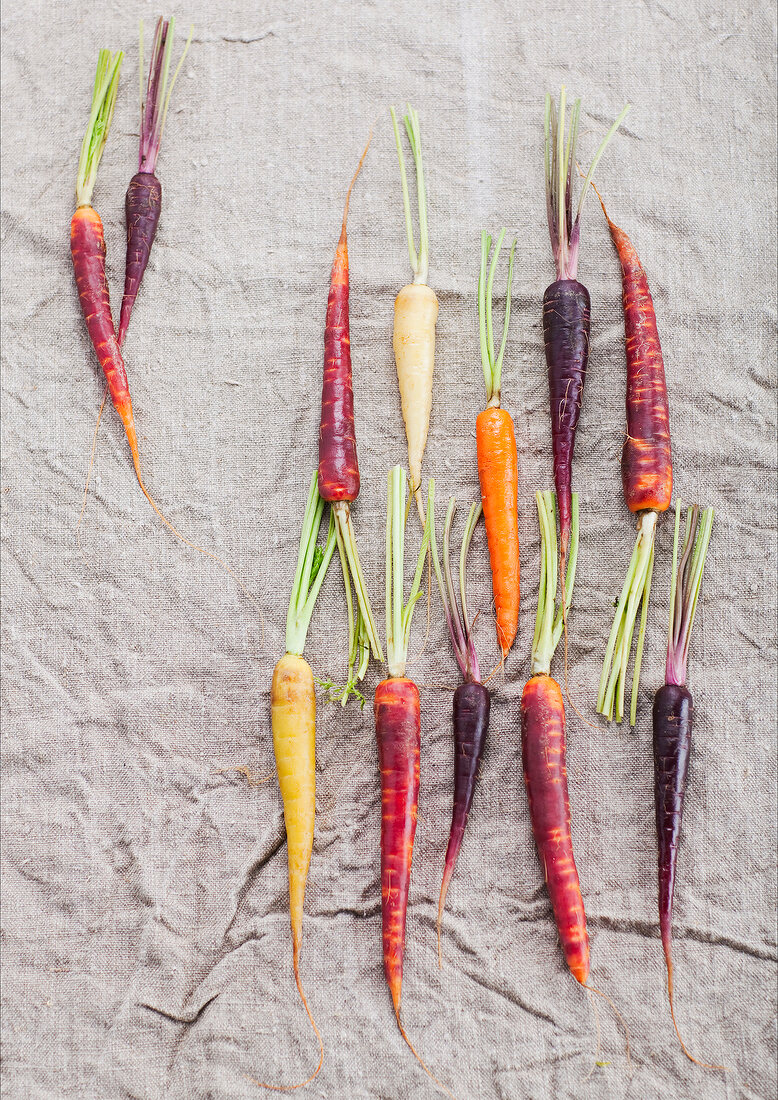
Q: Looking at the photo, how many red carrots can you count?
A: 5